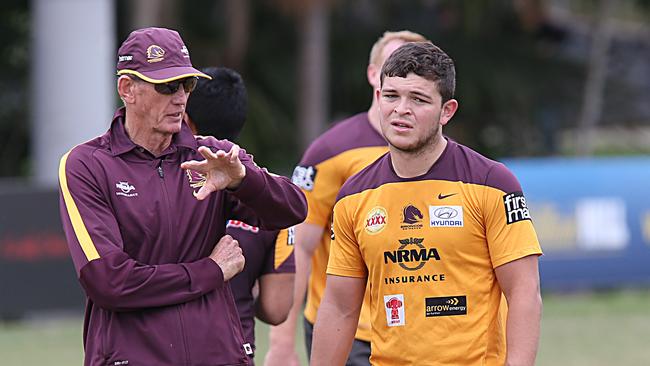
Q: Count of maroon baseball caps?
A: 1